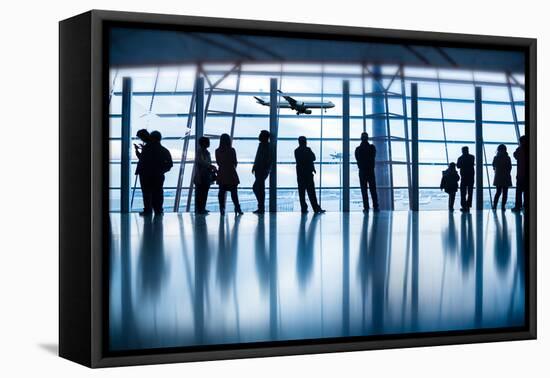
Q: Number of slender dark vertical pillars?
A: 6